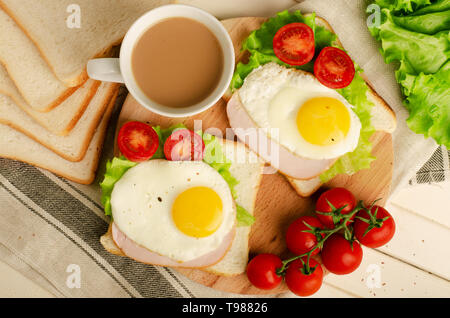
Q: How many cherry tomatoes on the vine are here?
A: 6